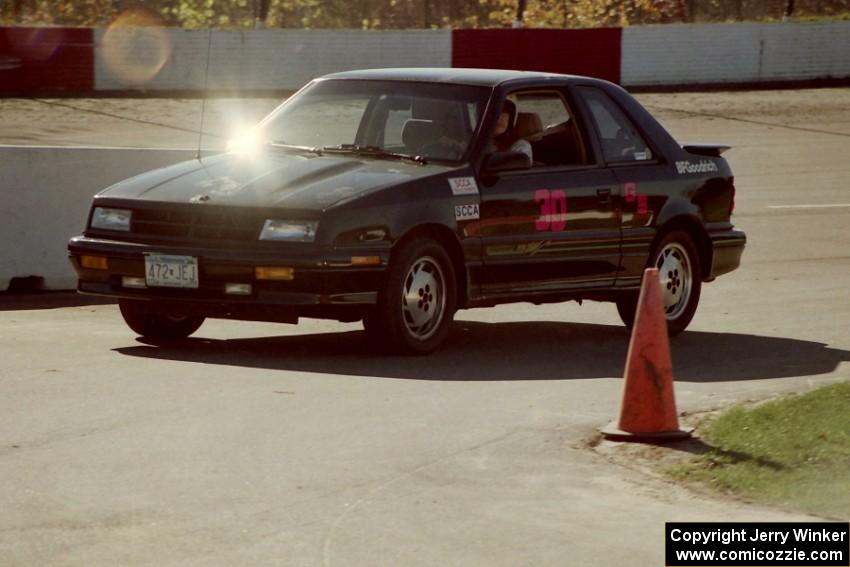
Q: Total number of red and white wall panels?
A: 4